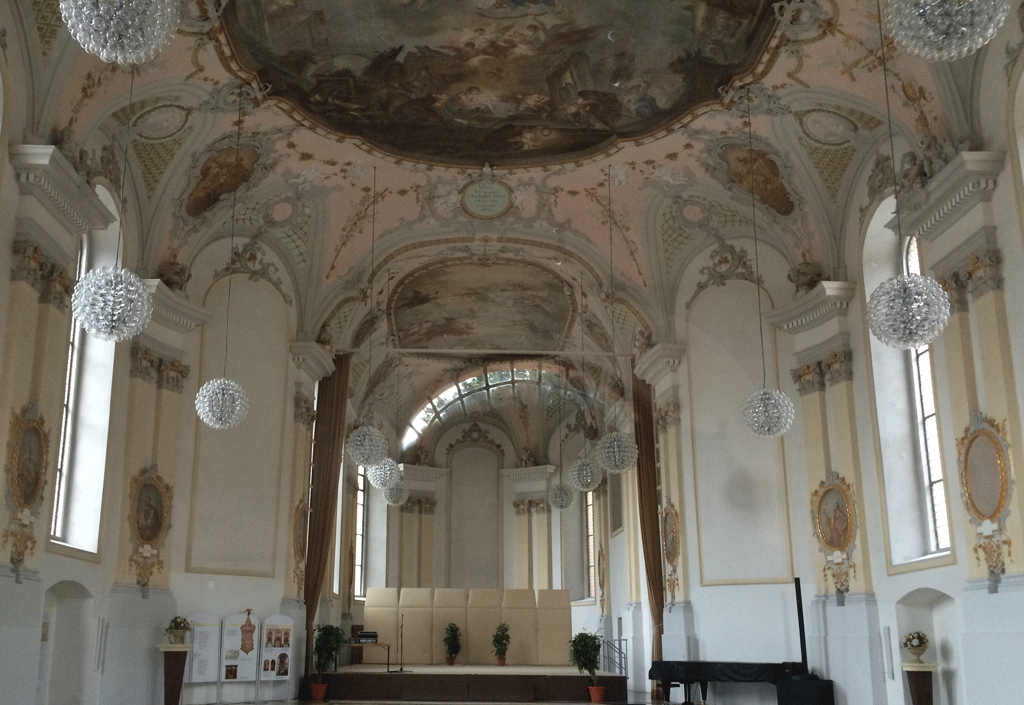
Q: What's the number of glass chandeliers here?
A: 12